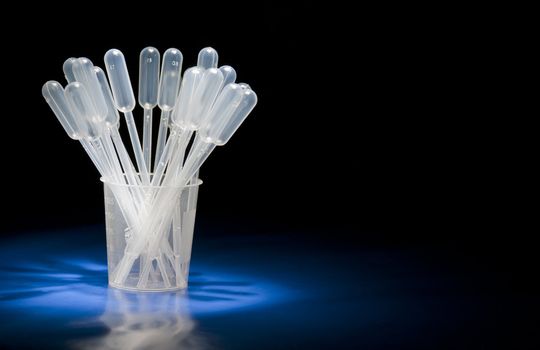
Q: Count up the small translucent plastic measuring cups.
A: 1